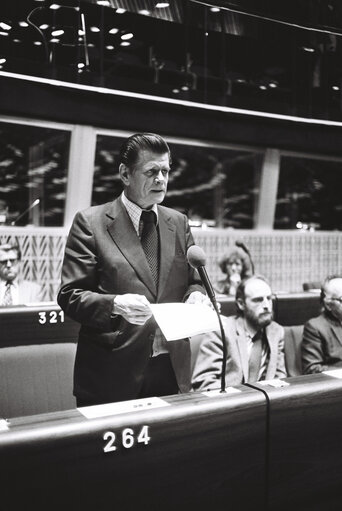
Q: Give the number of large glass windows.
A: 3